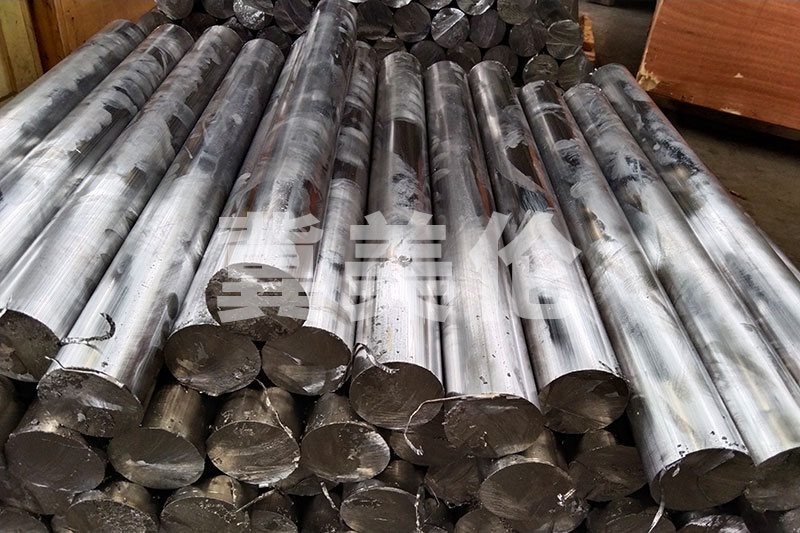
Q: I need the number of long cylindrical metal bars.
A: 13